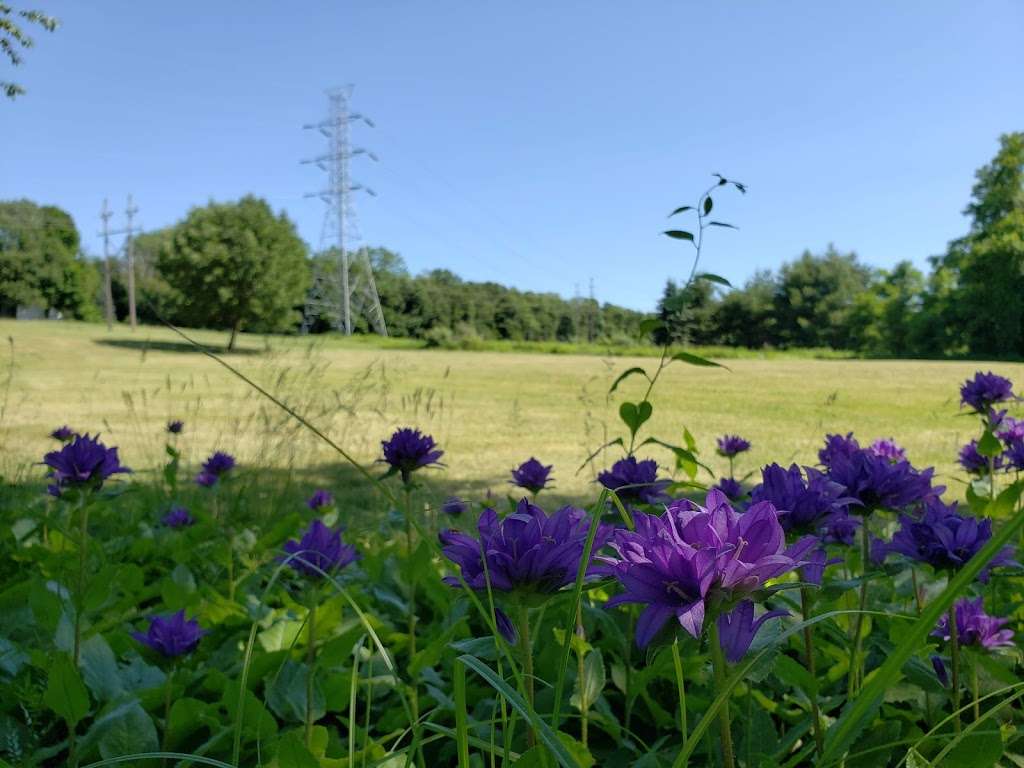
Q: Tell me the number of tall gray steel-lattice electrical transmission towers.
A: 1